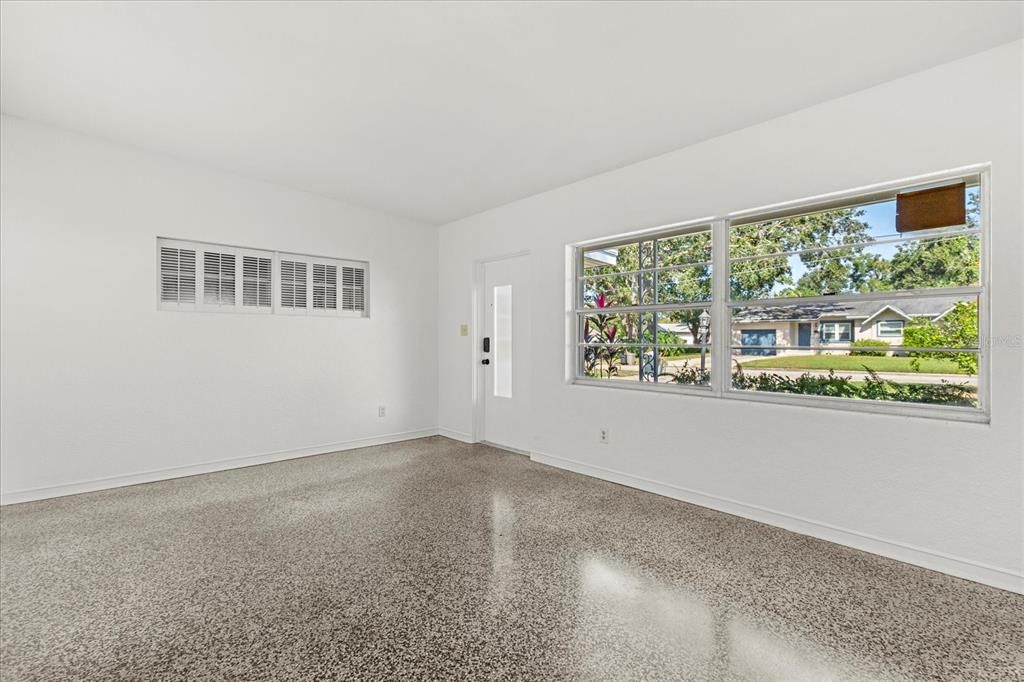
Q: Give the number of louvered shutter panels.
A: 6